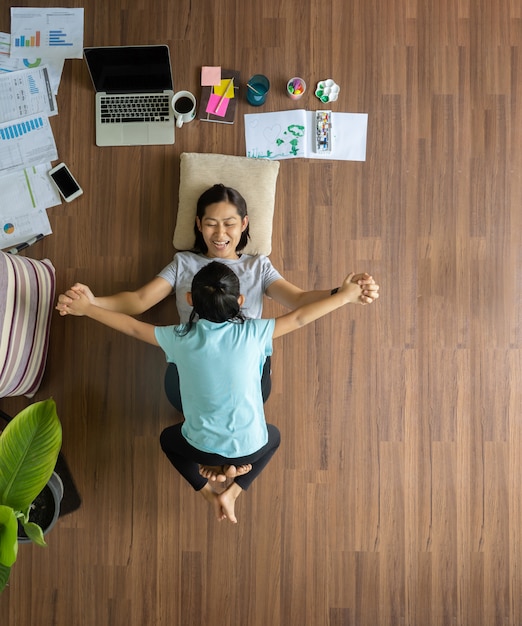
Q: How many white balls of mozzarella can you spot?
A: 0